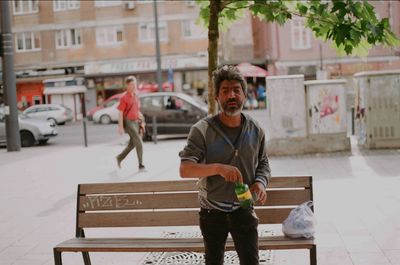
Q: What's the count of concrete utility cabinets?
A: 3